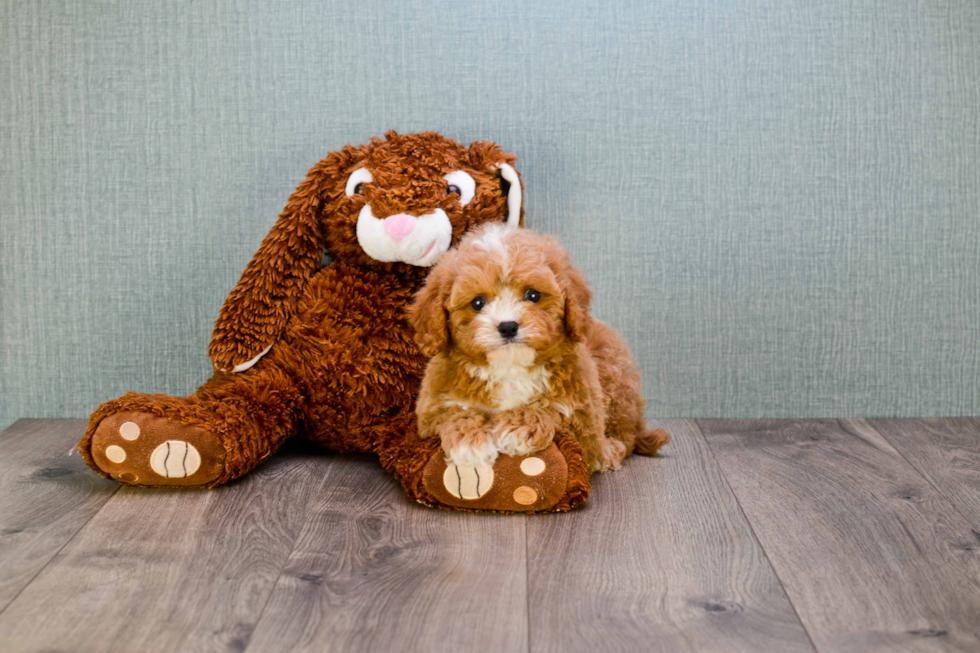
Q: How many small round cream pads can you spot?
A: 3